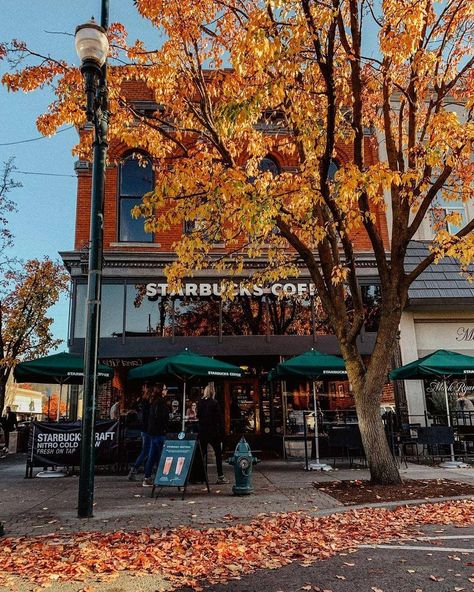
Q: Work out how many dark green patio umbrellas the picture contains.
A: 4